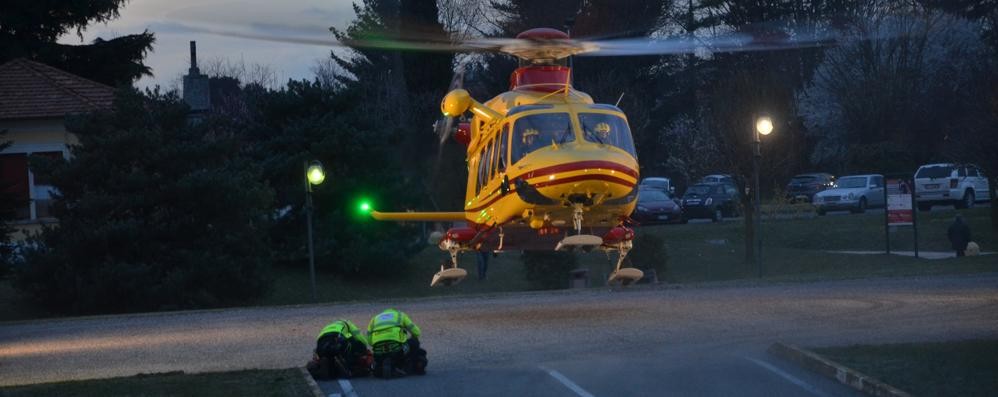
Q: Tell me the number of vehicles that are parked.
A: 7